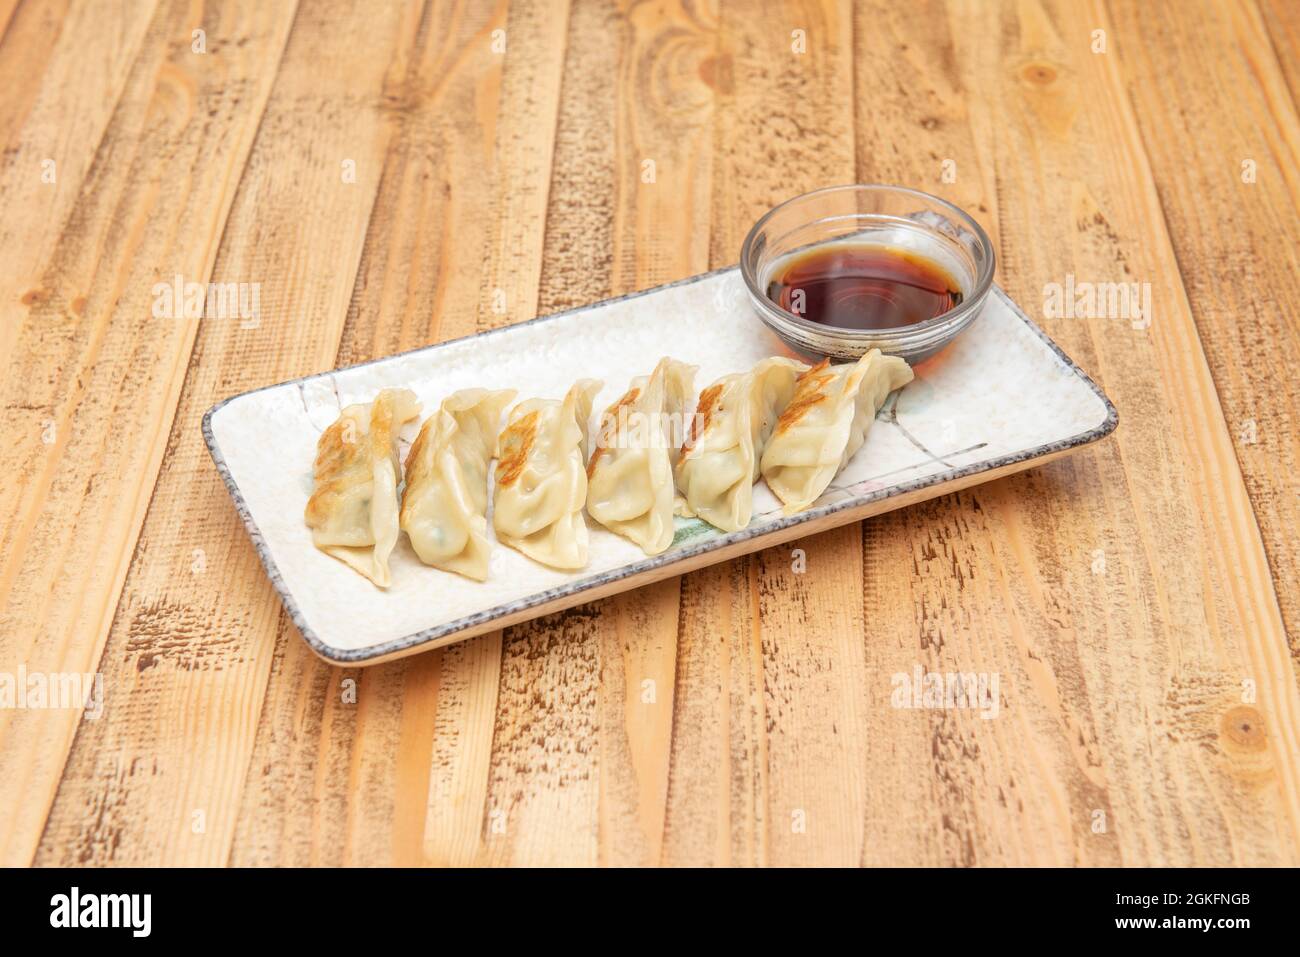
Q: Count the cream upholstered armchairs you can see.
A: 0